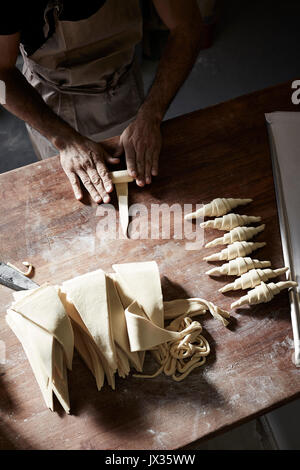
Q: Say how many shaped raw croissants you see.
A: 7